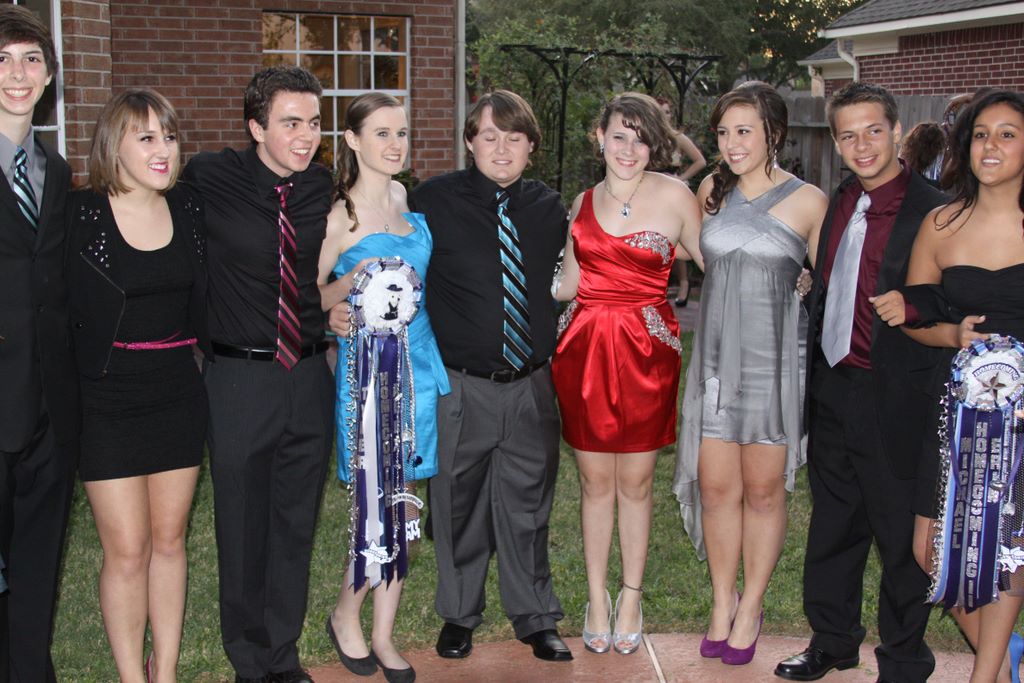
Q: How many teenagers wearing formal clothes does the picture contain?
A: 9